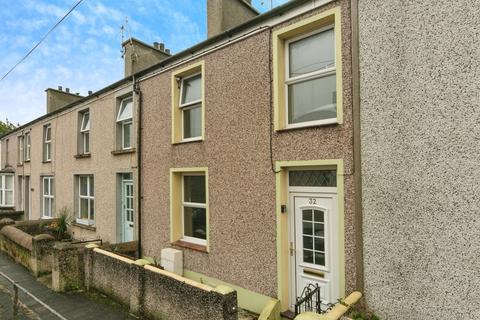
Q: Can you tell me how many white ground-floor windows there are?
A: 4